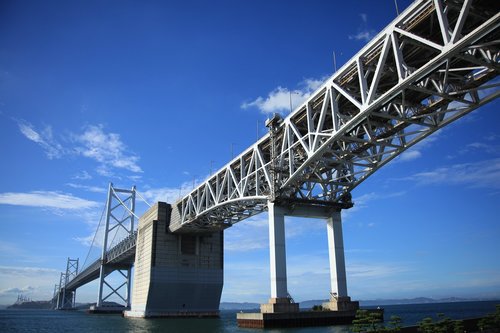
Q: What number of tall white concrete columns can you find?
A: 2